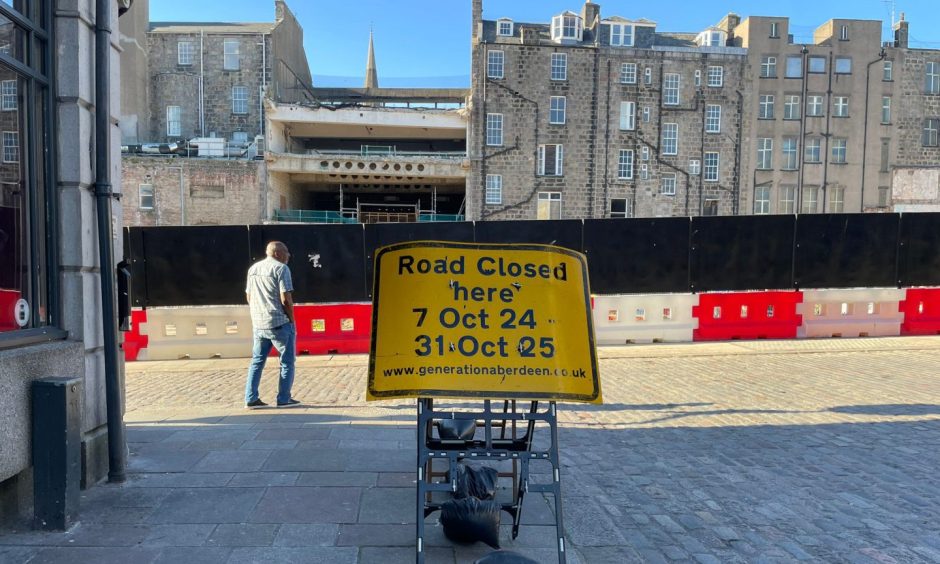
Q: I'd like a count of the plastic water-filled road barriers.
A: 7